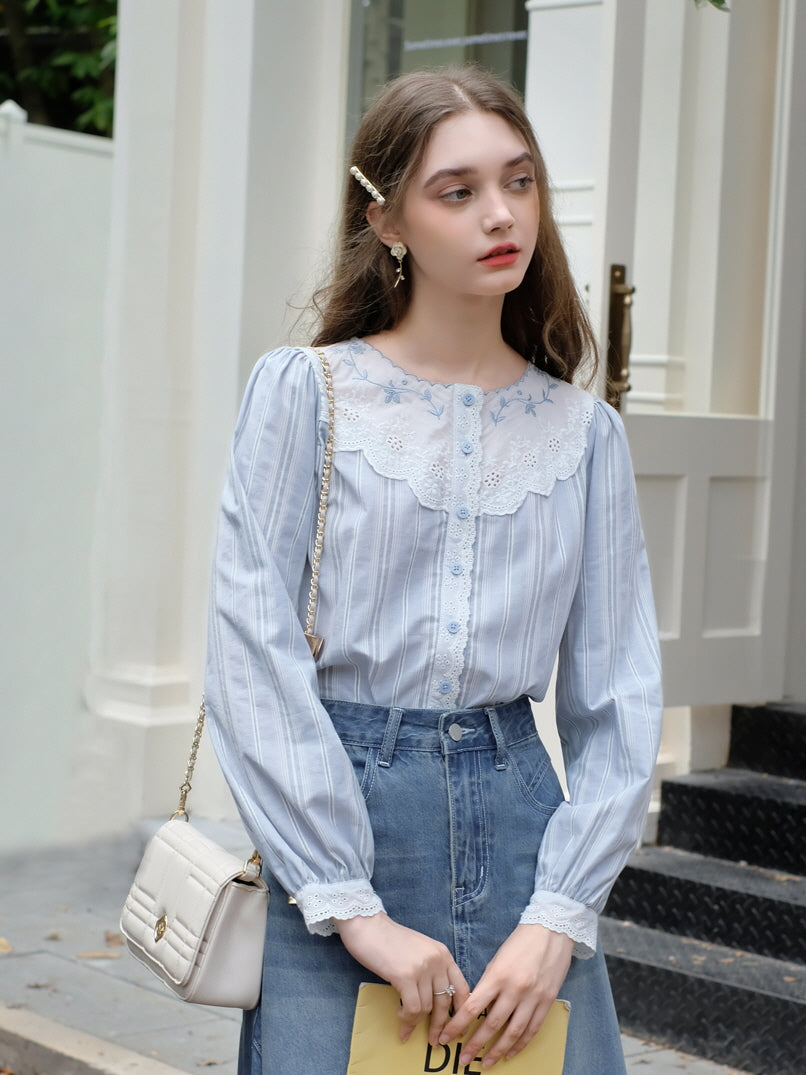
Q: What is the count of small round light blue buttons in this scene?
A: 6